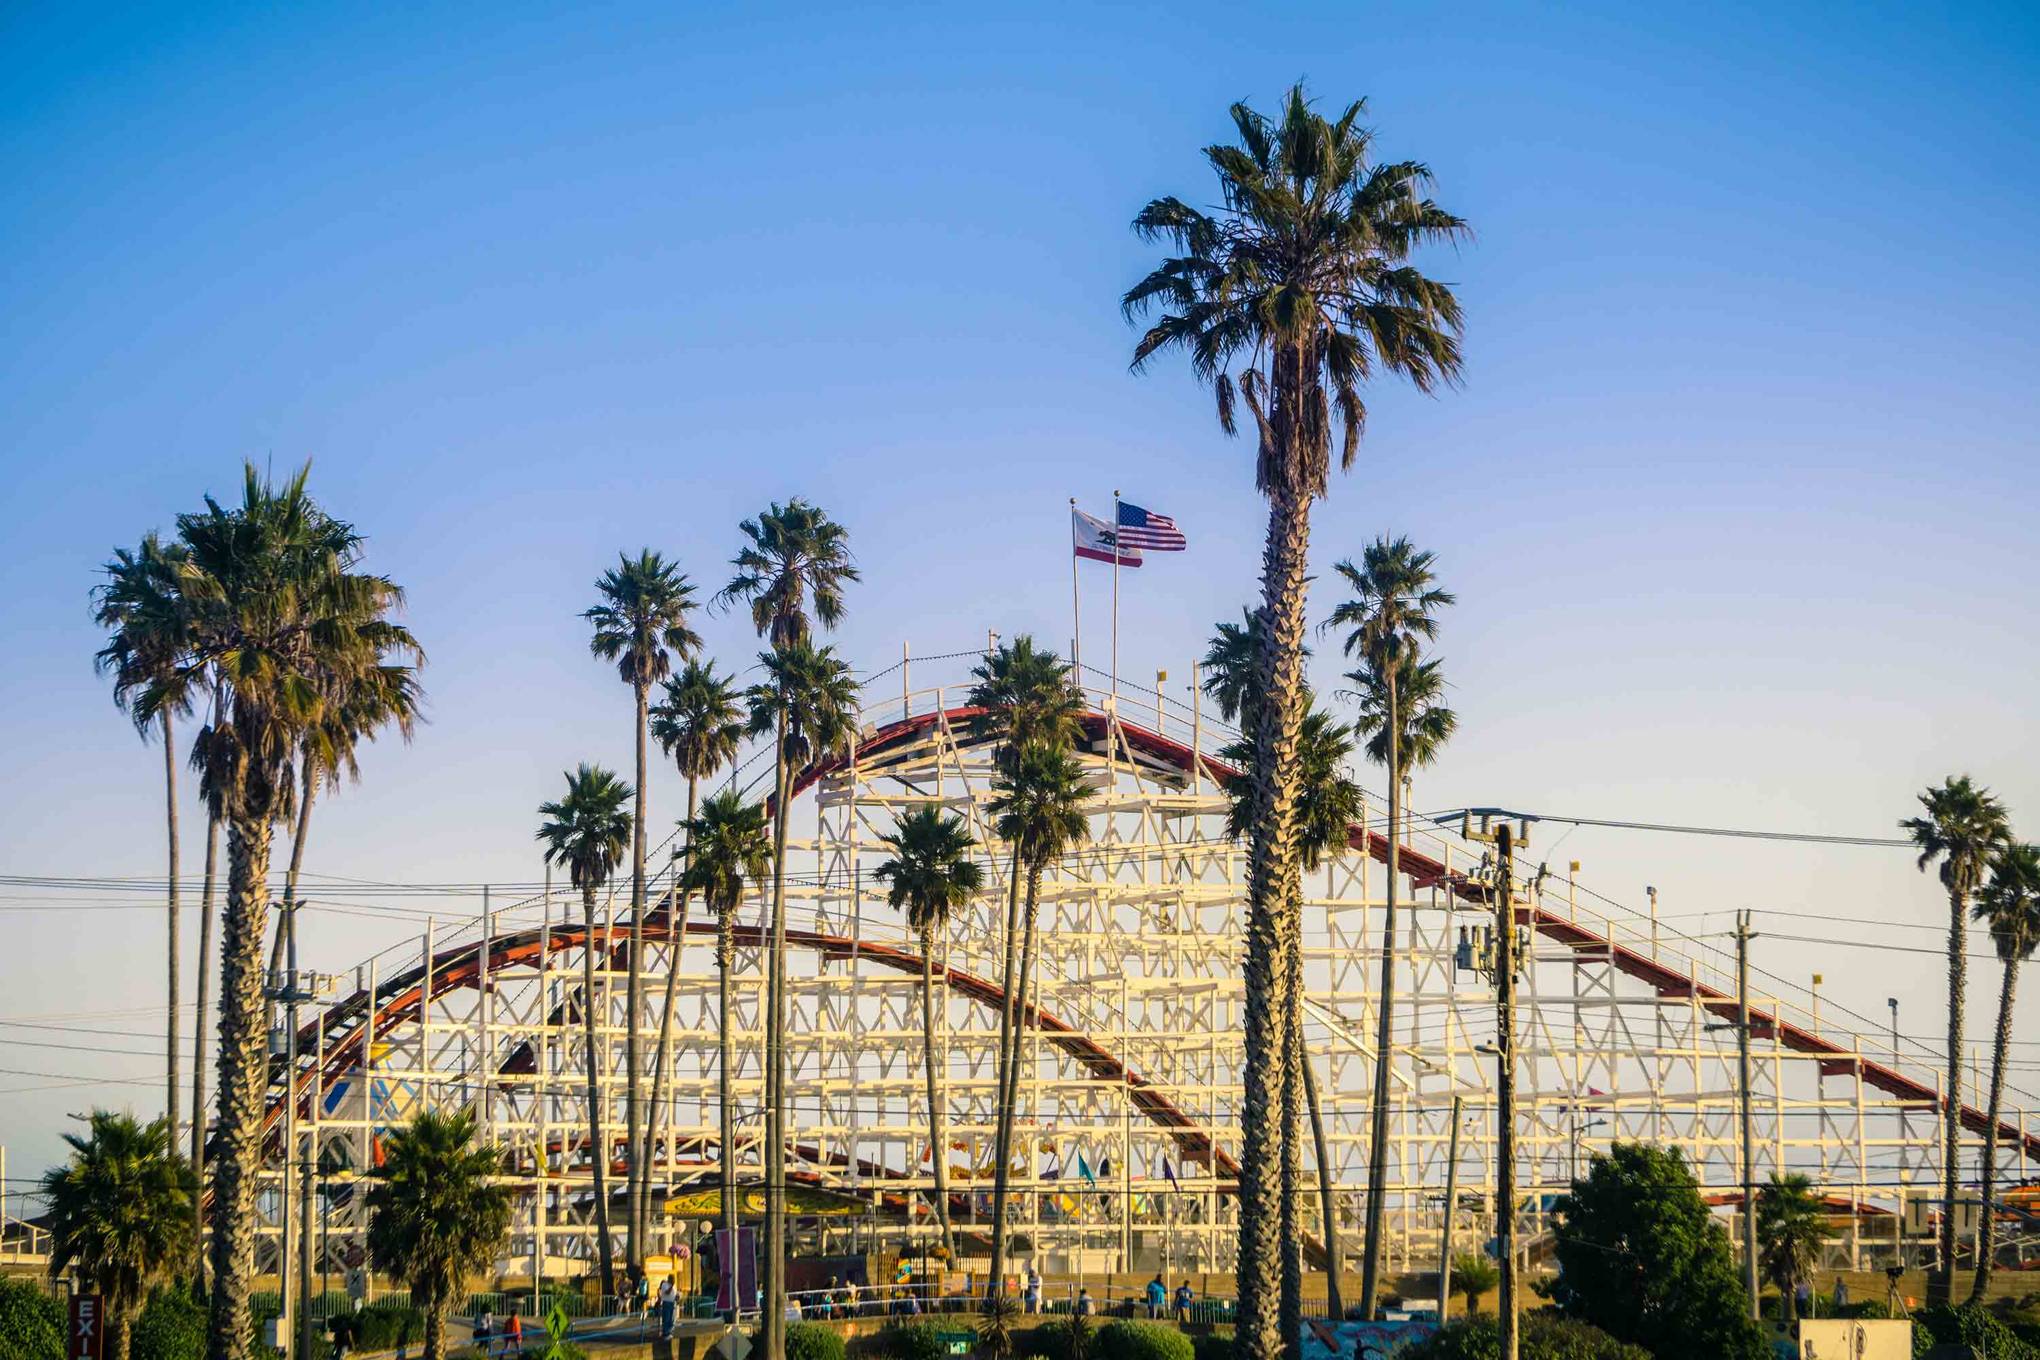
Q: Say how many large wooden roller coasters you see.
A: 1